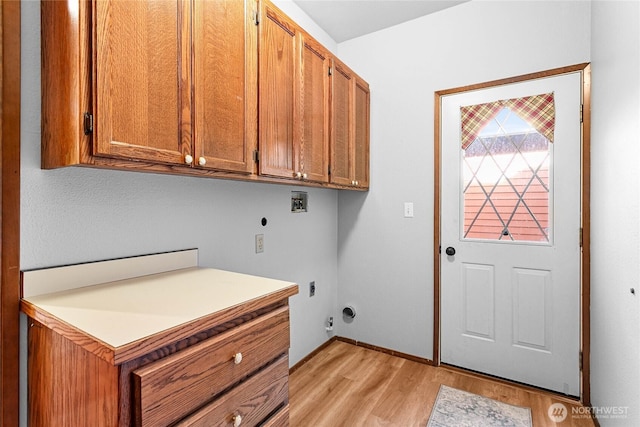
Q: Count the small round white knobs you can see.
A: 8